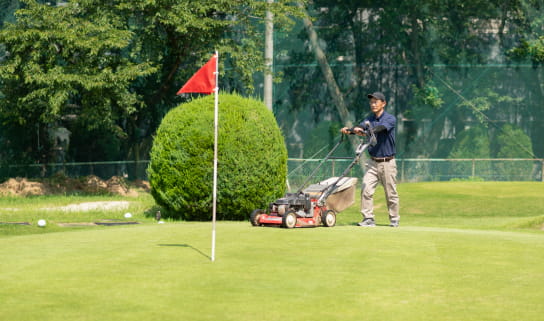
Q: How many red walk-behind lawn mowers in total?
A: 1